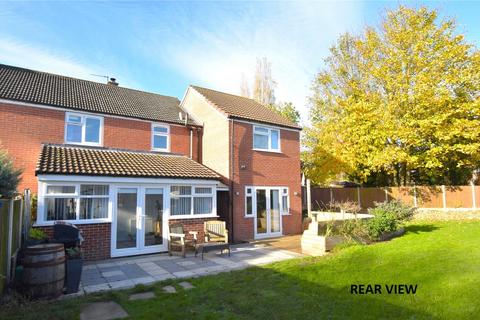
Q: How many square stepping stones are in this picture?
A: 4